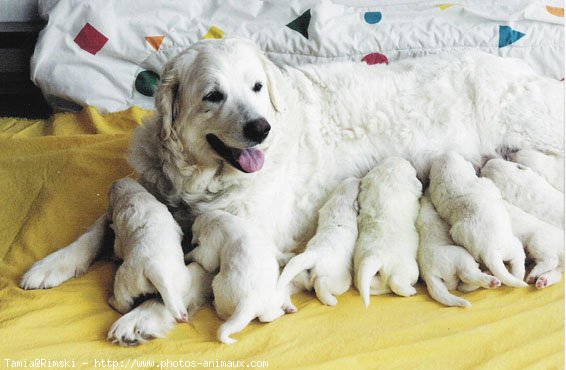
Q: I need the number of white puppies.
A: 9